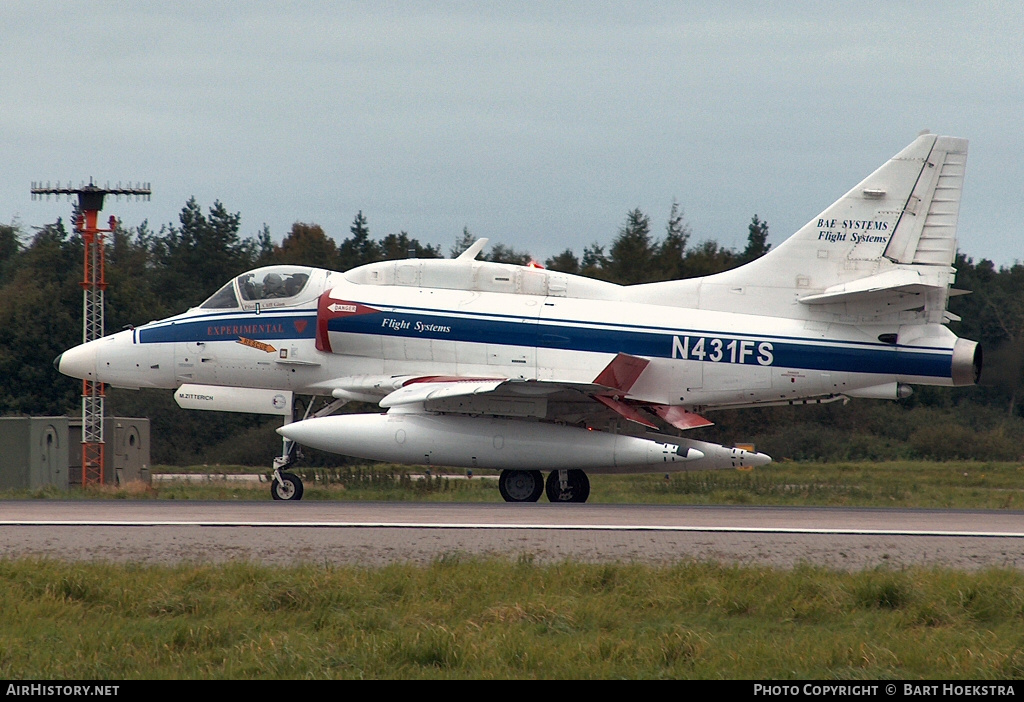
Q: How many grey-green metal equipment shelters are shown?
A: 2